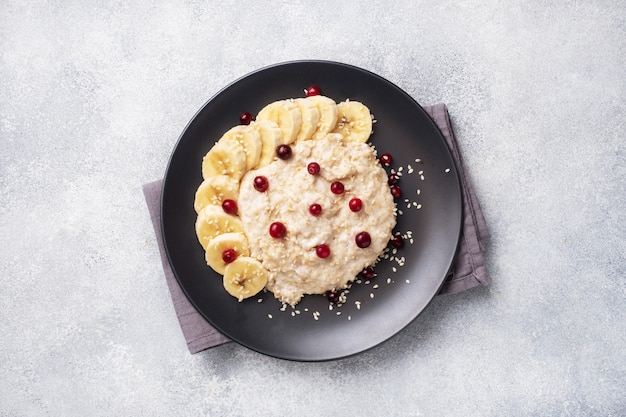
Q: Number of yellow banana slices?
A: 11